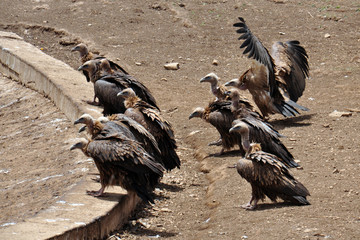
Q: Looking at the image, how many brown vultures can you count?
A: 12